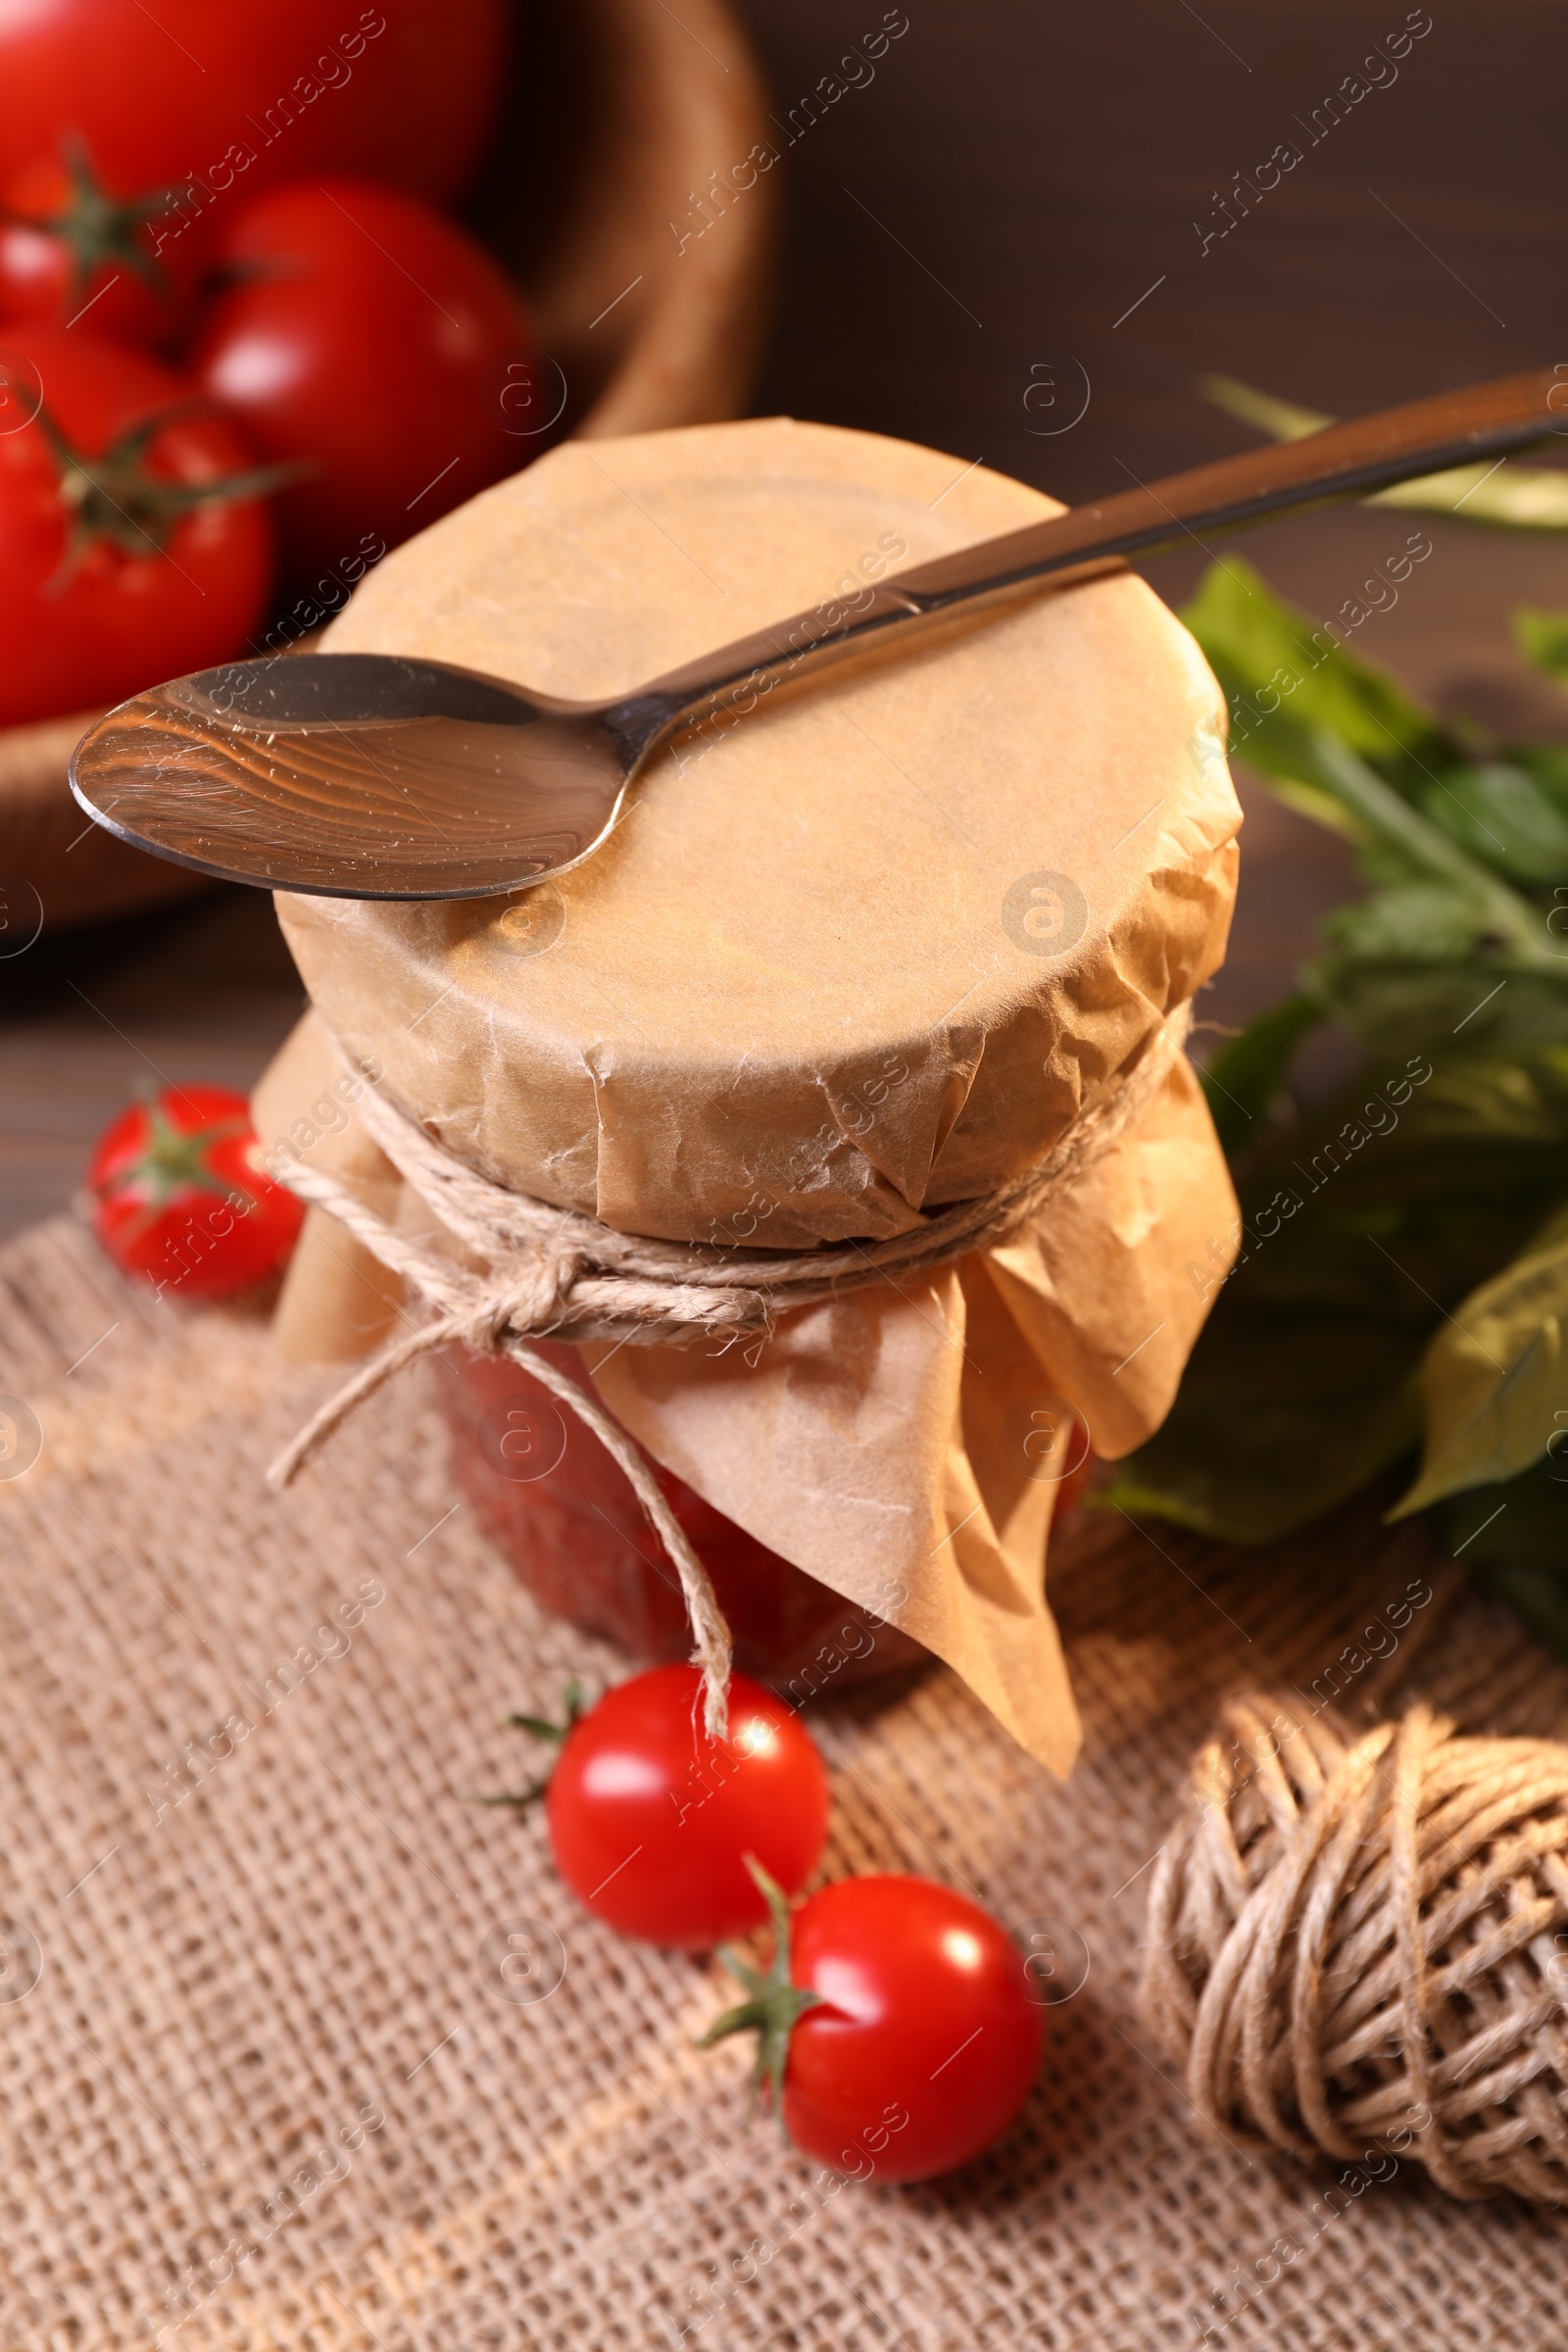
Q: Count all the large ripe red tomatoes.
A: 4